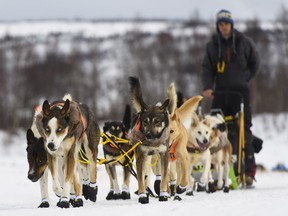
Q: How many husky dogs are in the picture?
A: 7